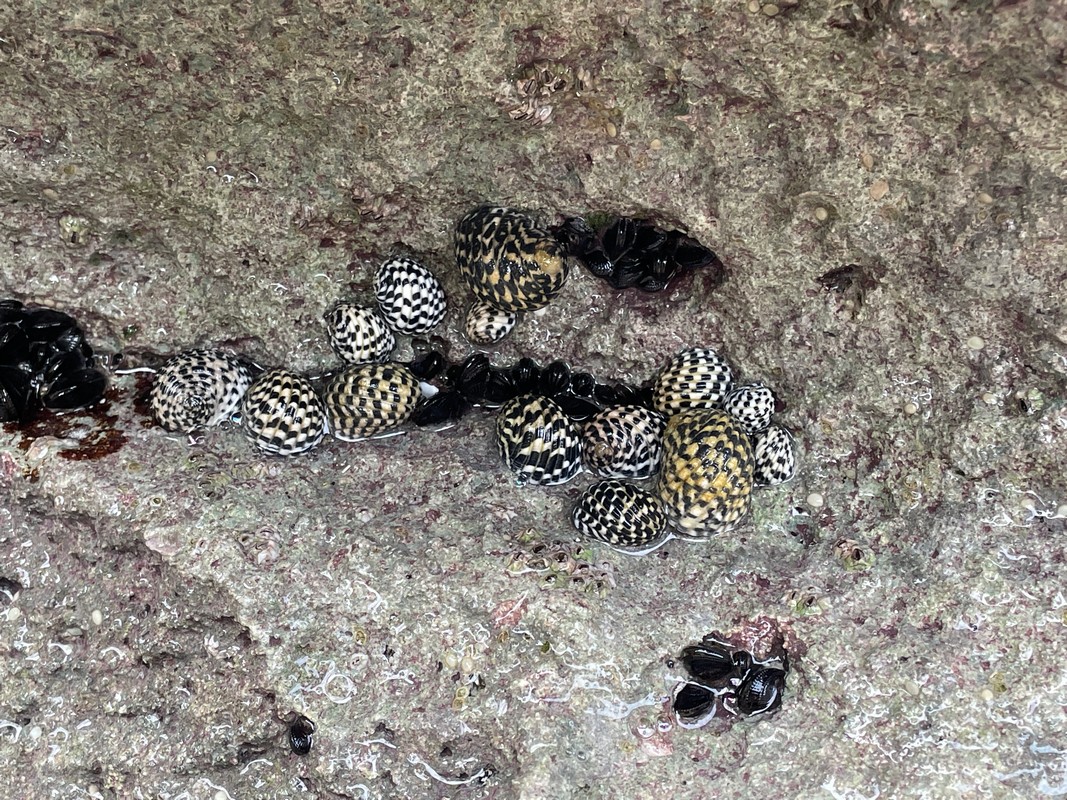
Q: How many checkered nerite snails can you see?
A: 14